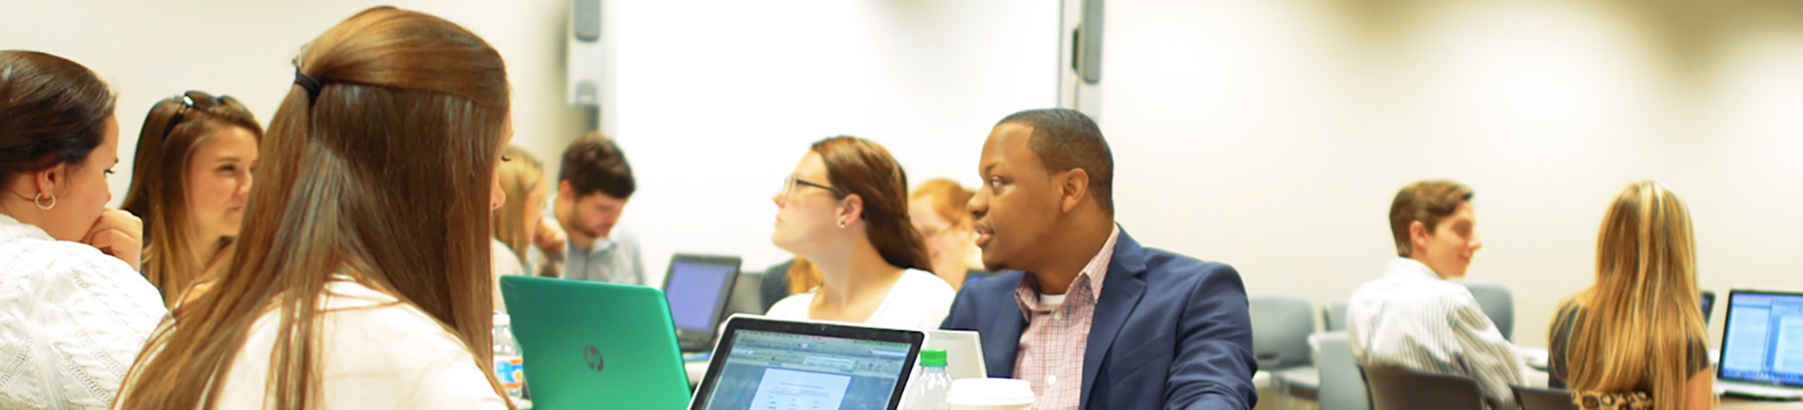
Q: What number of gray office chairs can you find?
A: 4